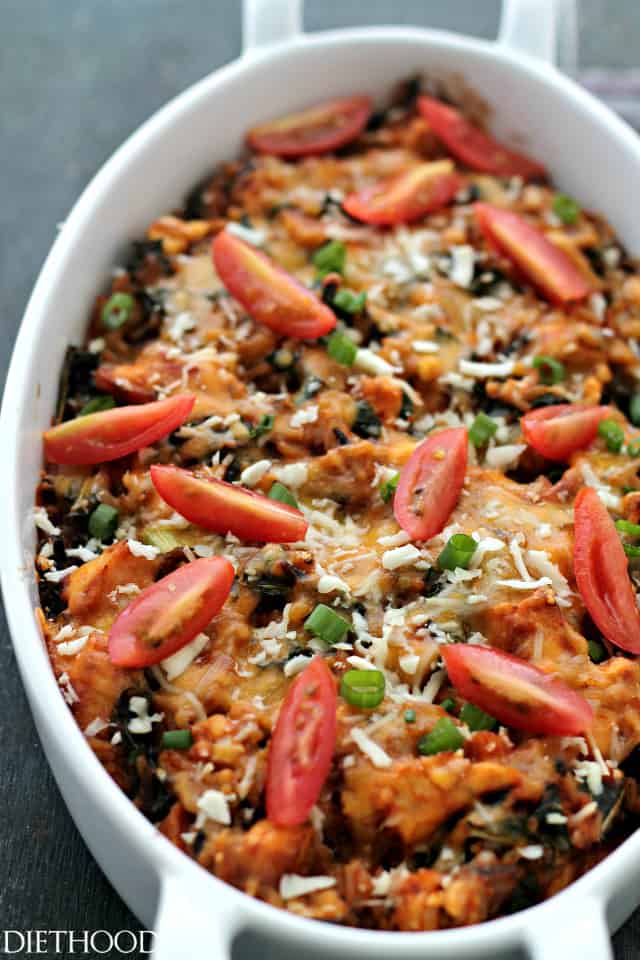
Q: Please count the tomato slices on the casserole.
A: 13